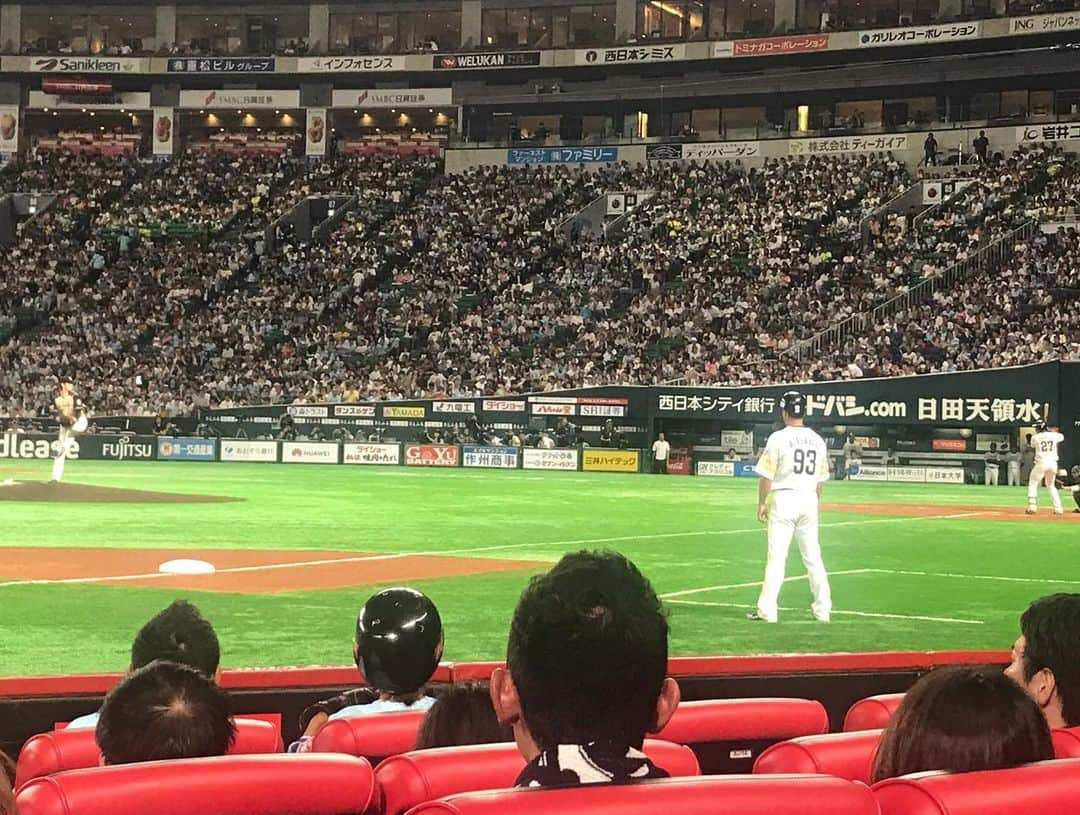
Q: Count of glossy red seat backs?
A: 10